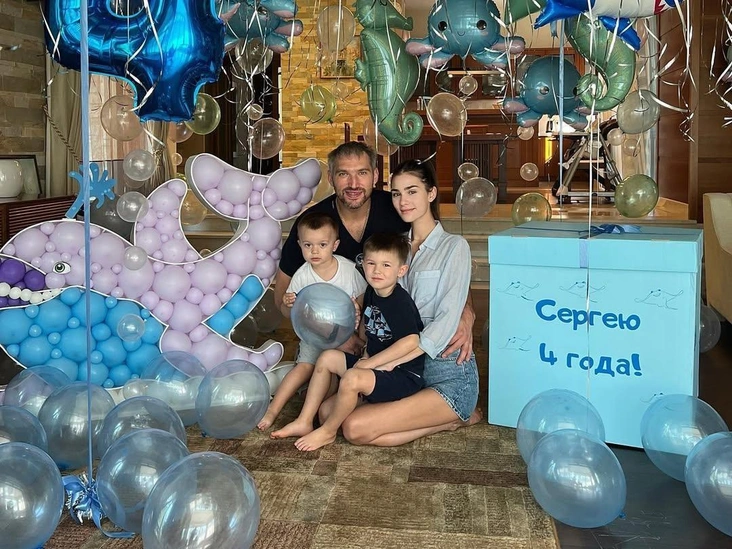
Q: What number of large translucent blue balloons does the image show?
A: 14